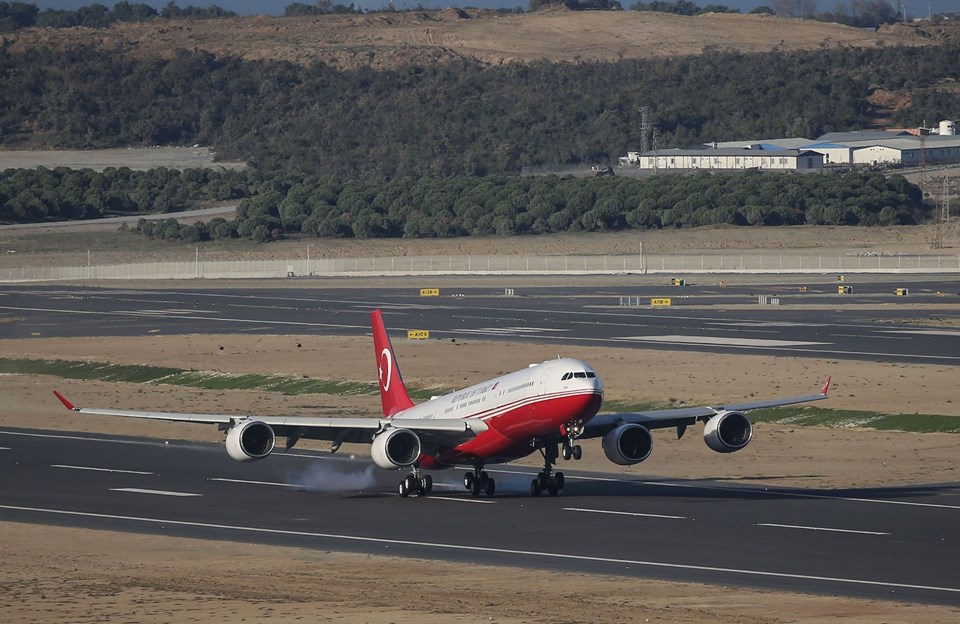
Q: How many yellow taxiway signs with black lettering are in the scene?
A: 3